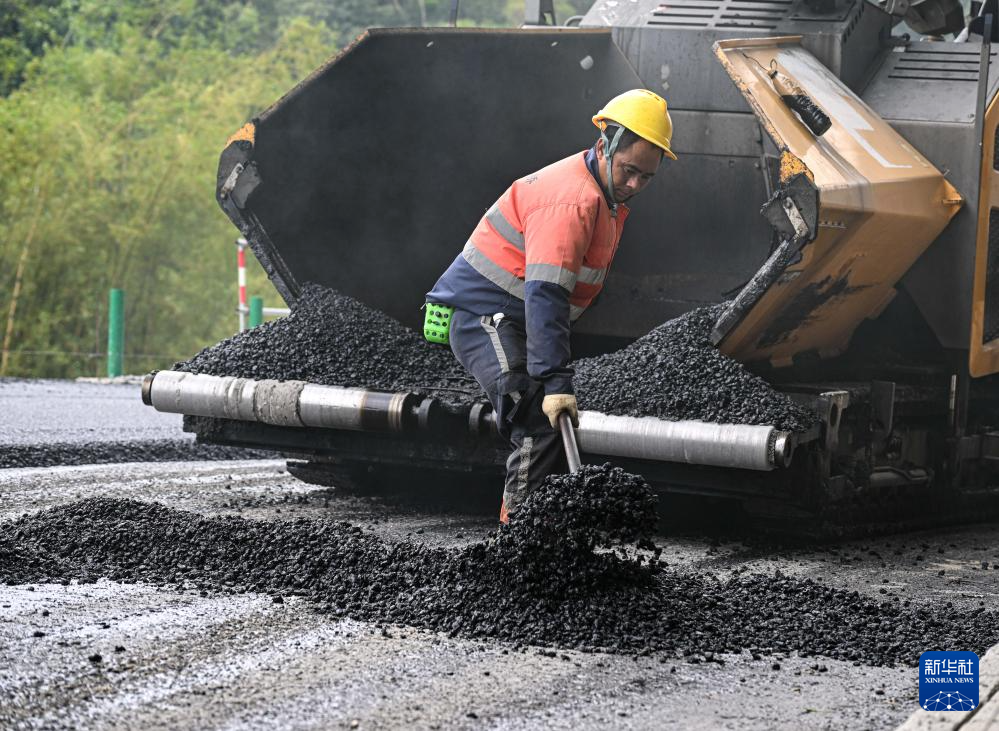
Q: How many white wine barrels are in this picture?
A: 0